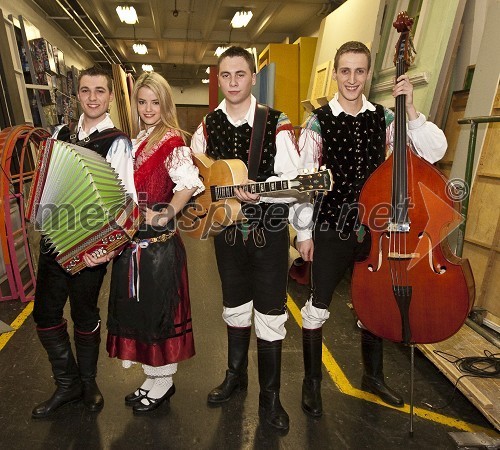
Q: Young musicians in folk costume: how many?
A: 4